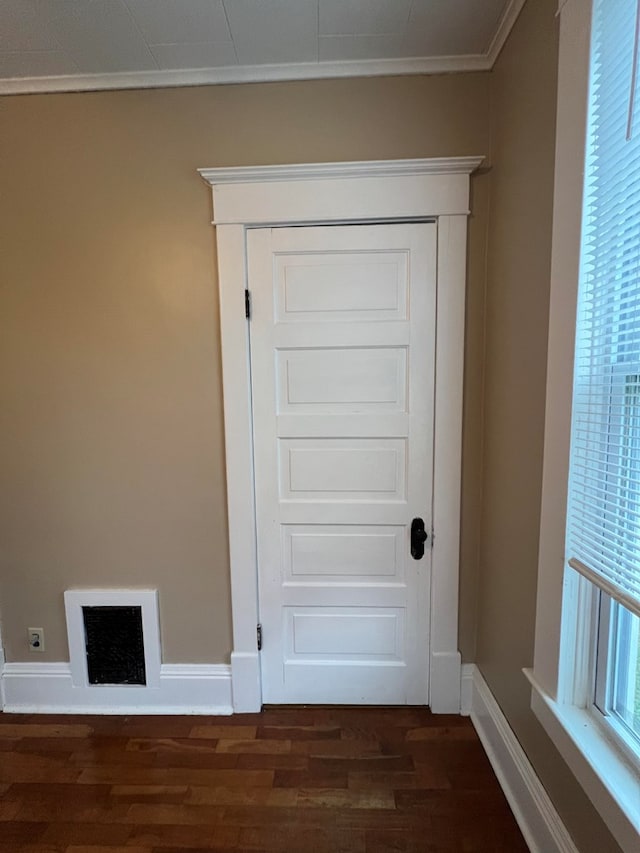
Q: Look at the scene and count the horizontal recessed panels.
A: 5